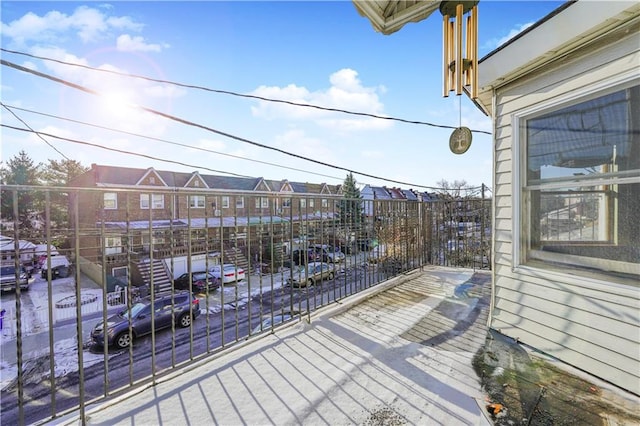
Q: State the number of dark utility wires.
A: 5